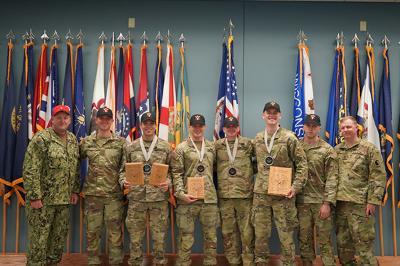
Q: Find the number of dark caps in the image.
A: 6